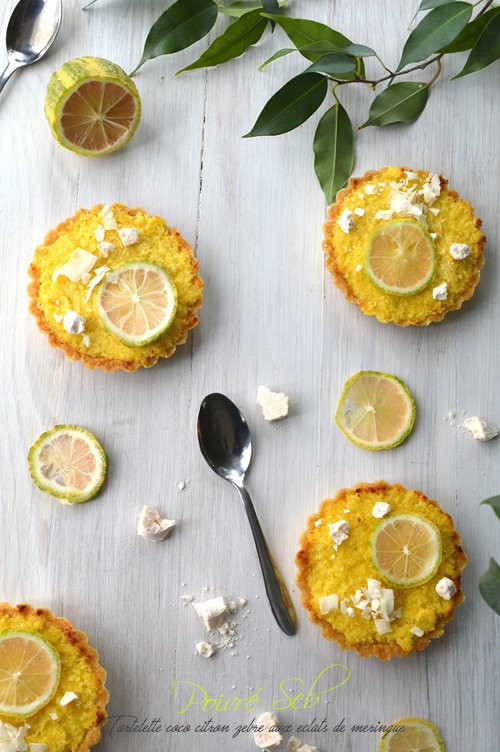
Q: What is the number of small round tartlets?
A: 4